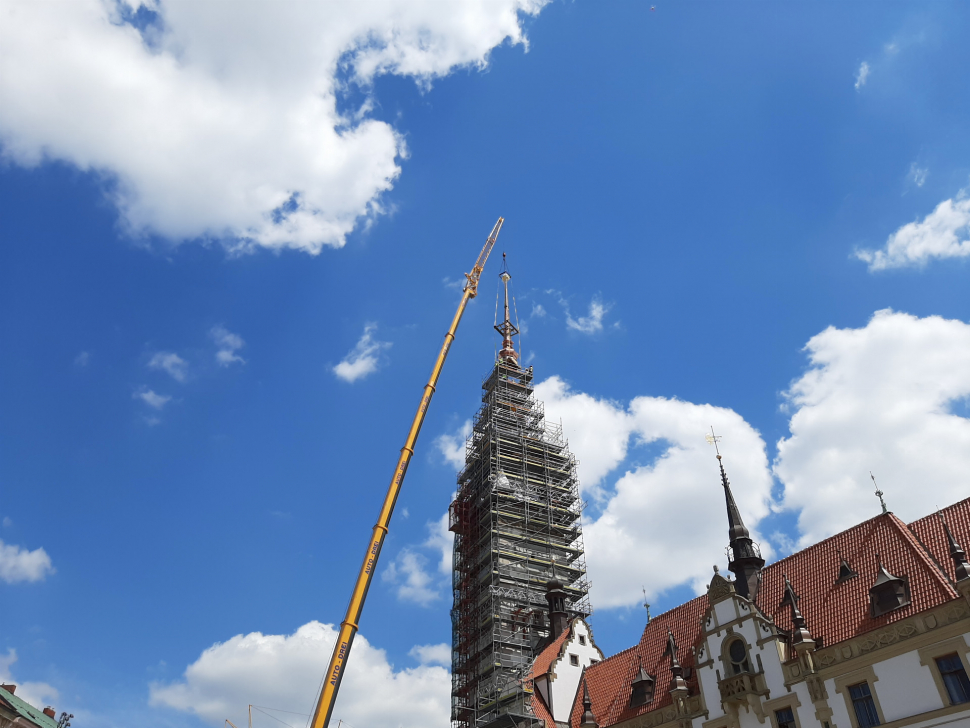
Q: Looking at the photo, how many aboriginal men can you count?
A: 0